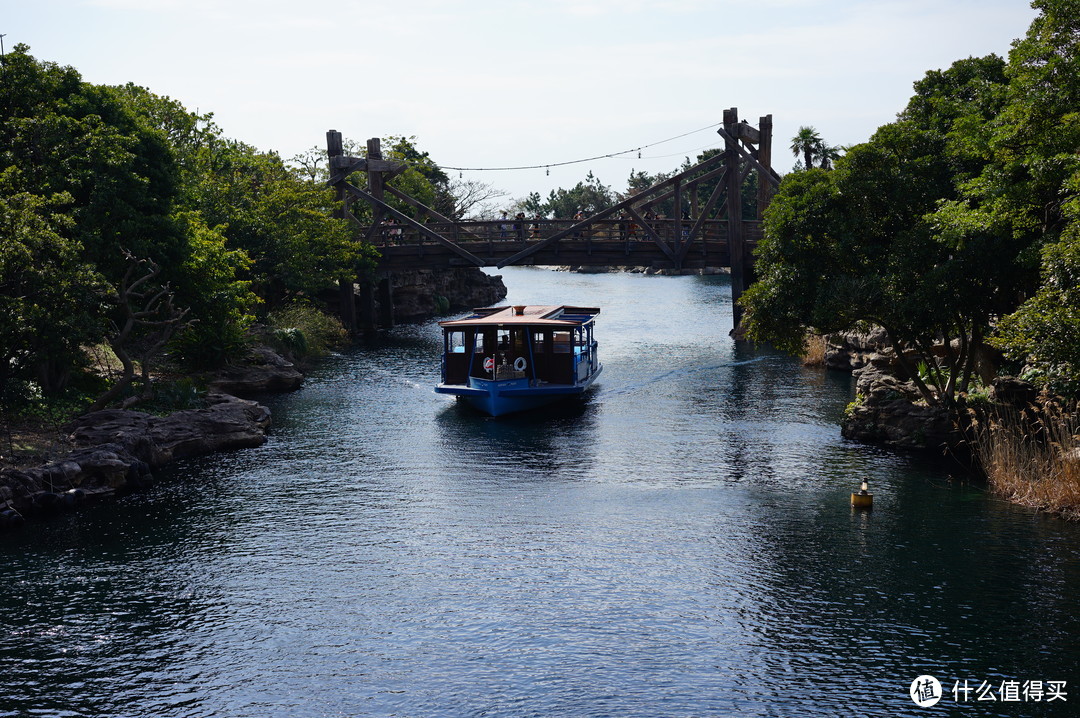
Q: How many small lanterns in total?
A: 3